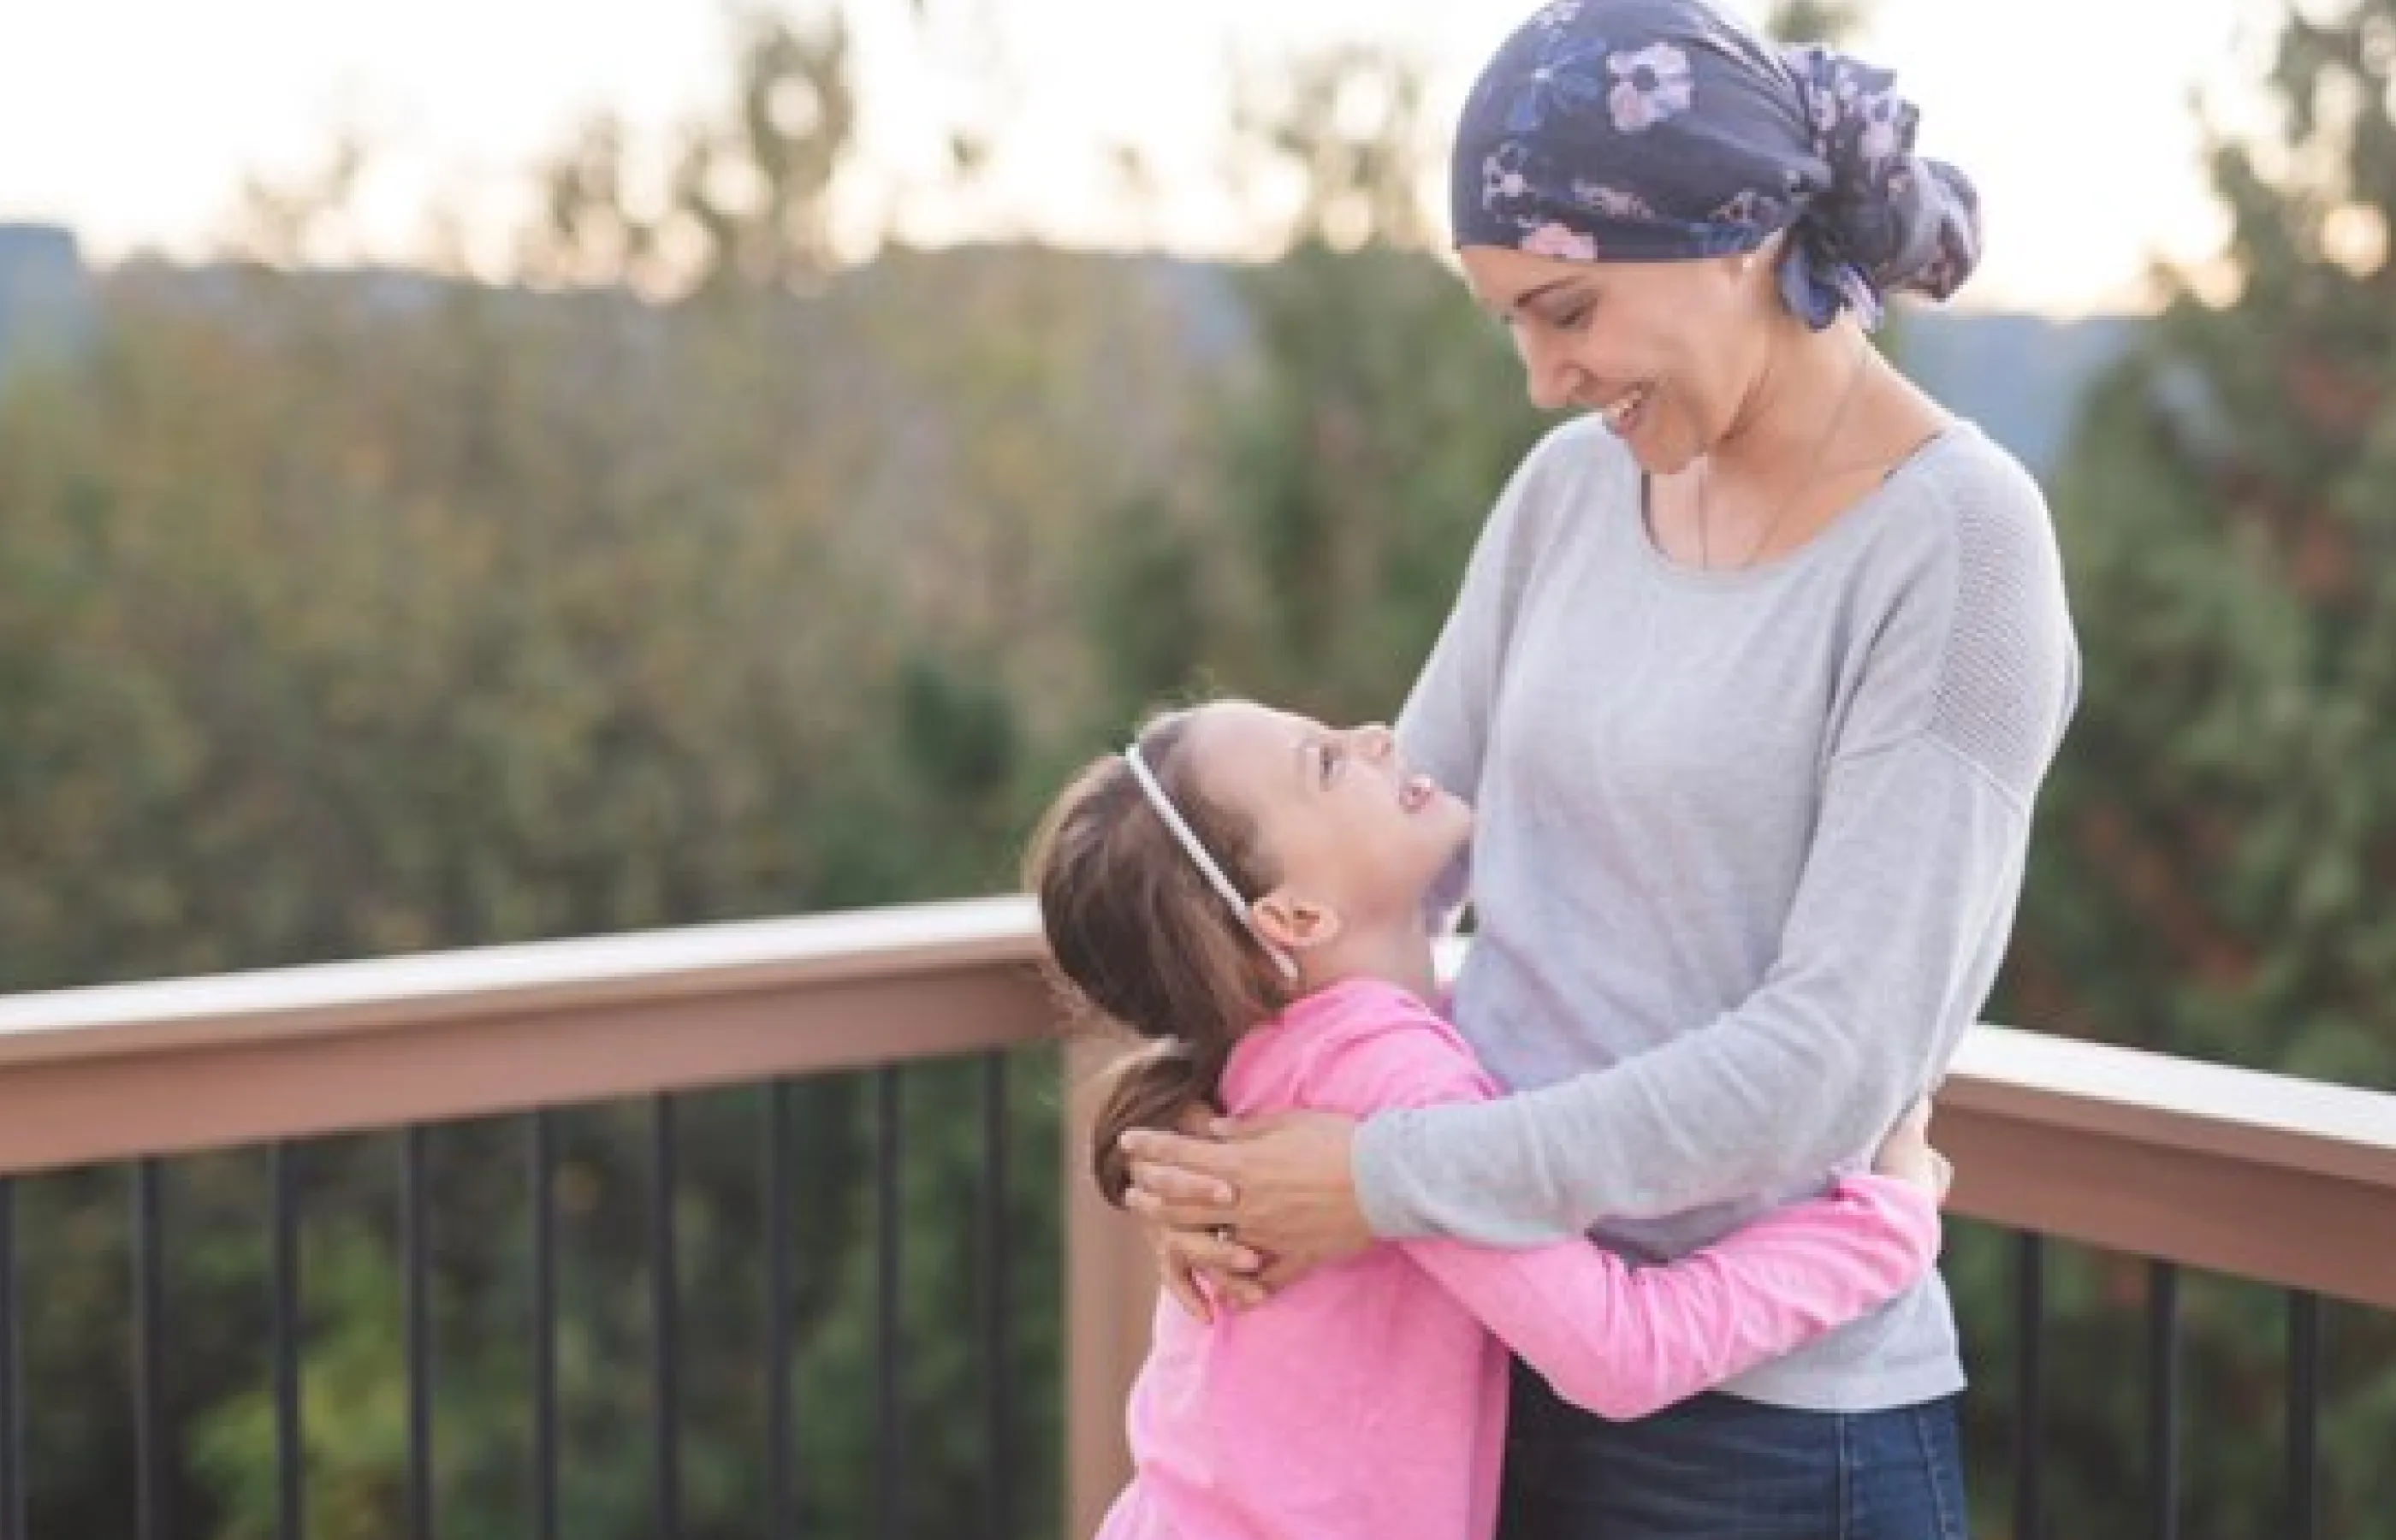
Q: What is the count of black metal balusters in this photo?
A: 12